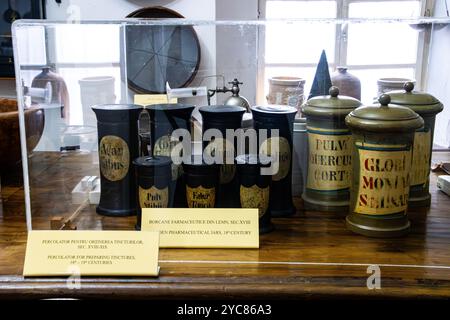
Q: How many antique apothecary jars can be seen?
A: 10